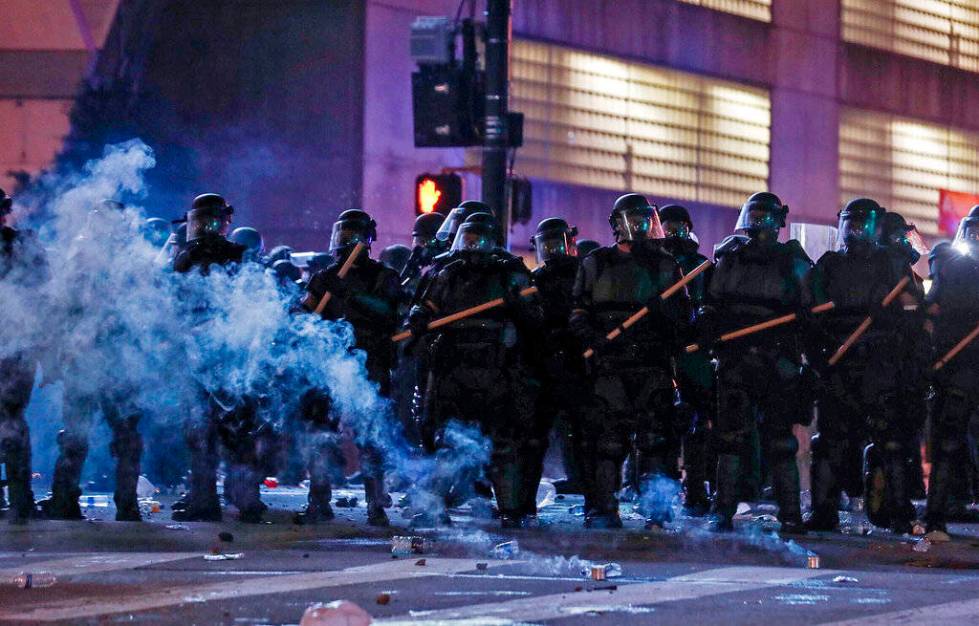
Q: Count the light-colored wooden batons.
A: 6